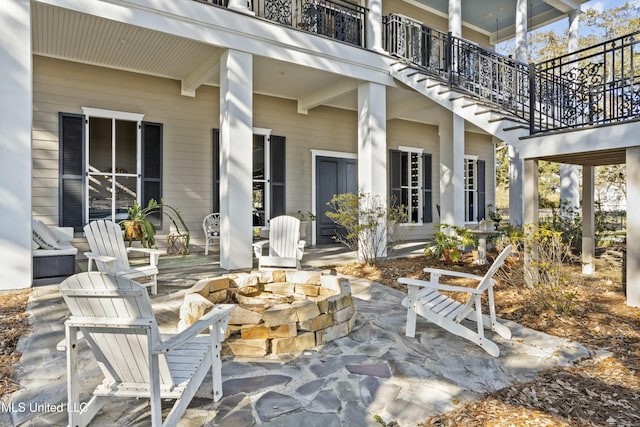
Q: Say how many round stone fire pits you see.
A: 1